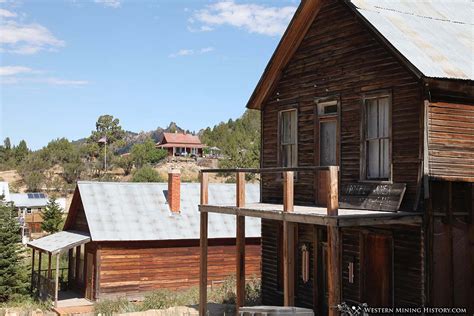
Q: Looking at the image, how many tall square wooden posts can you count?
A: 4